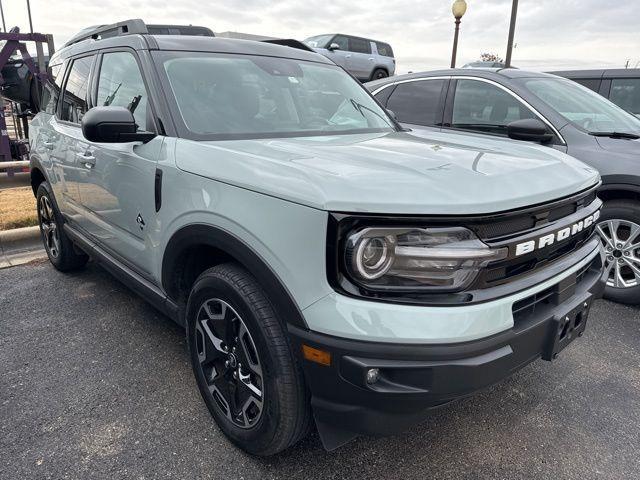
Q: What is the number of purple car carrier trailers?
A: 1